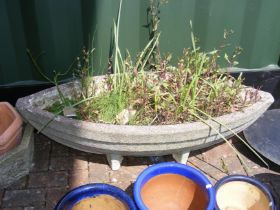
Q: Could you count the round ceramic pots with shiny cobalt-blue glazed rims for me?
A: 3